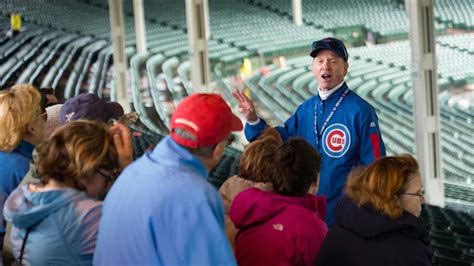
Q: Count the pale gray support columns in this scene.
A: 5